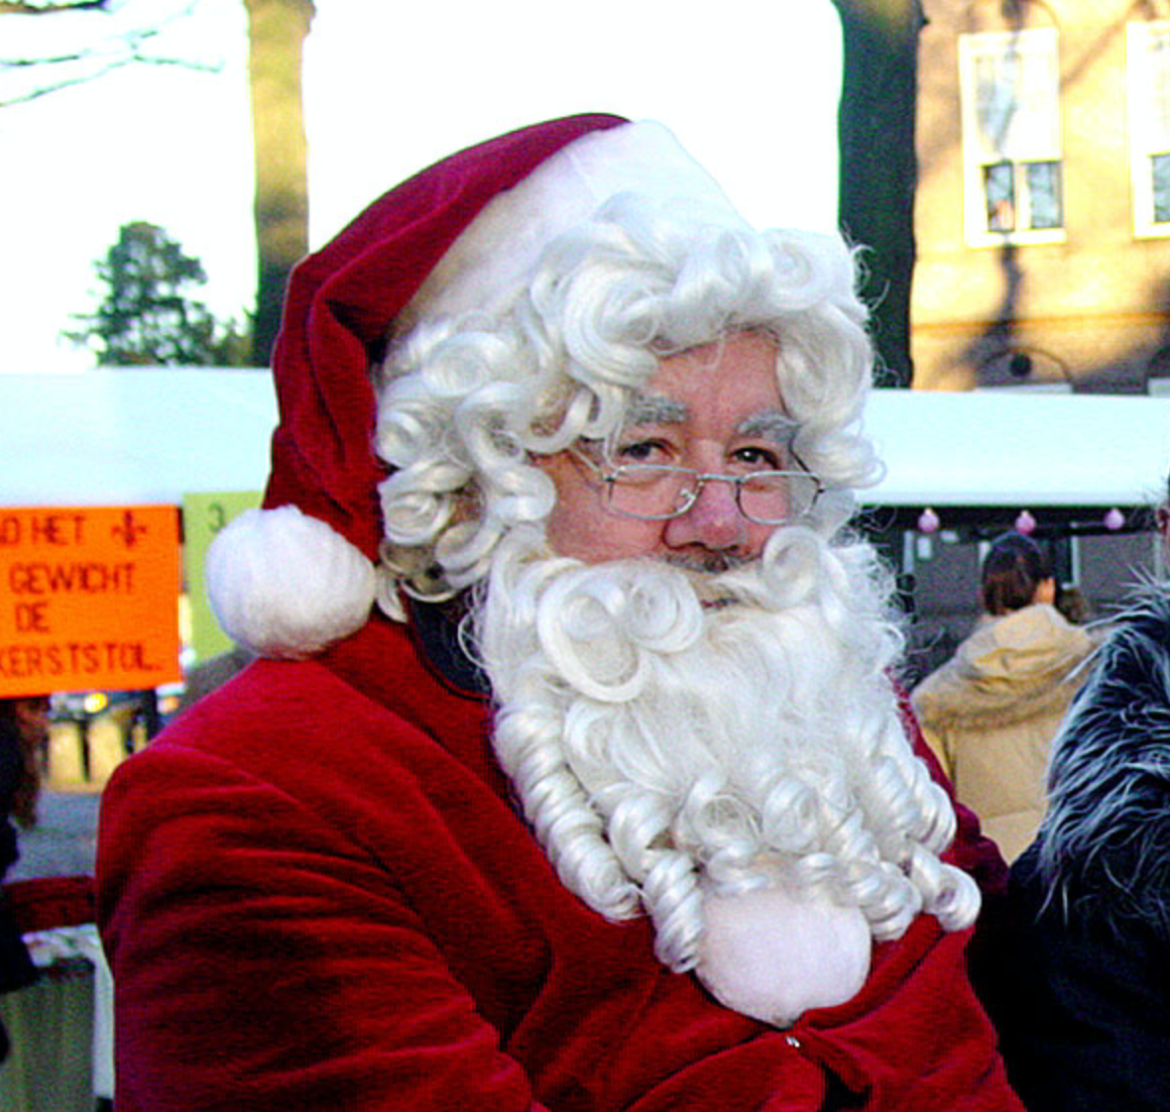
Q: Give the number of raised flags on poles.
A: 0